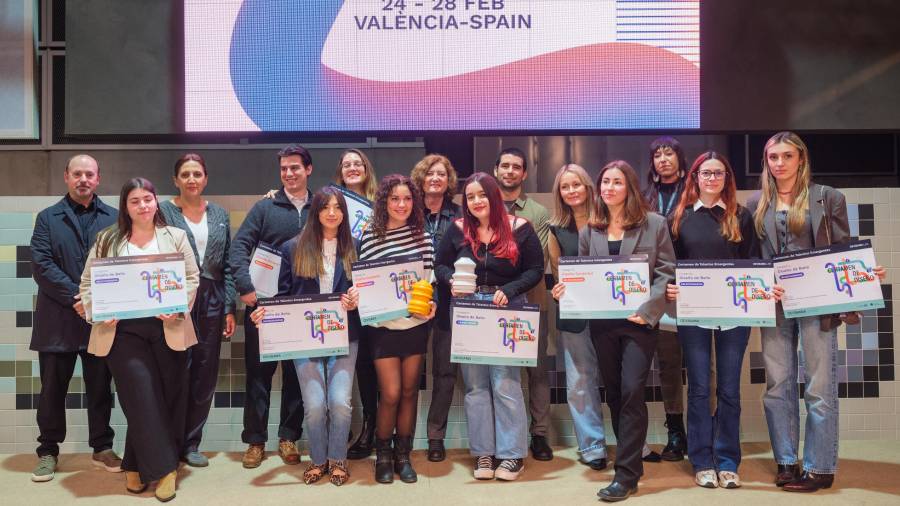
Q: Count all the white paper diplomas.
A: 9